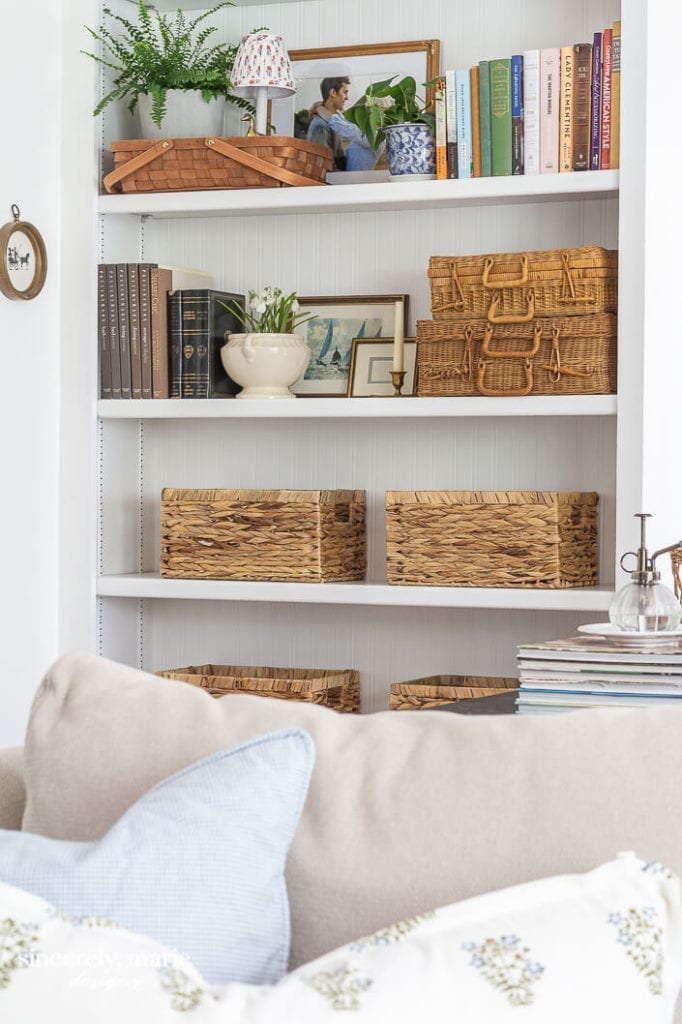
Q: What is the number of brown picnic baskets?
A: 3